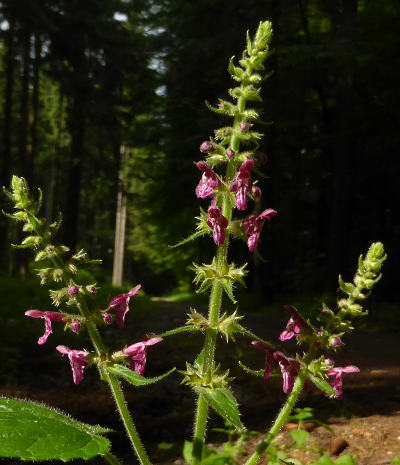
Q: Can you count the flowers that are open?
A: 12